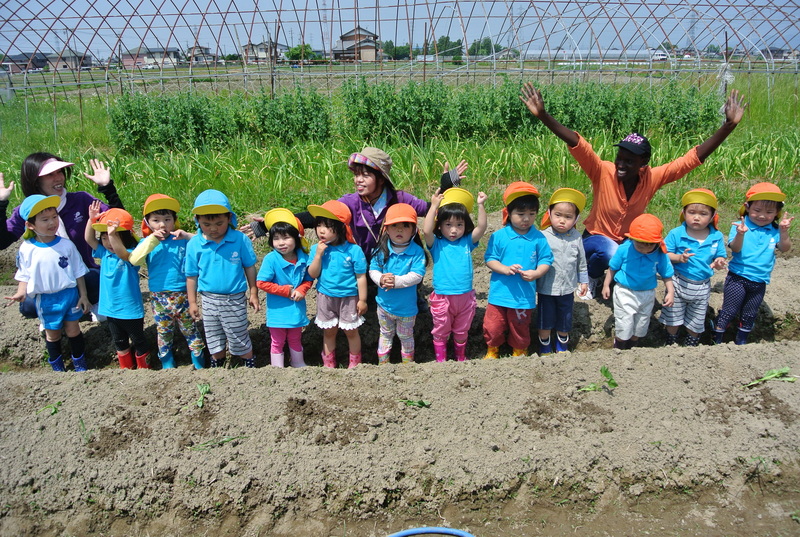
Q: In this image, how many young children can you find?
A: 13